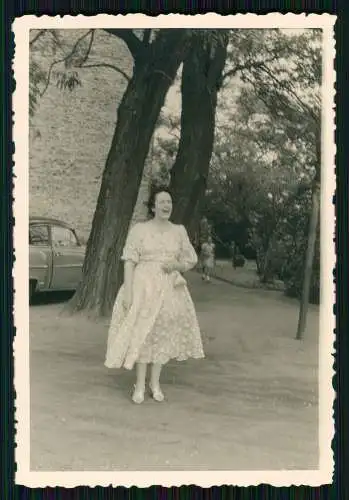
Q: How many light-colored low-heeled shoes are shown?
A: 2